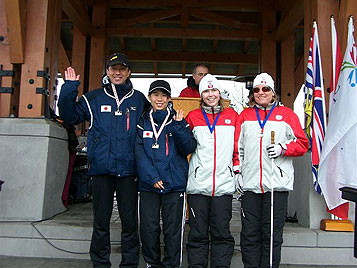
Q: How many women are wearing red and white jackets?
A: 2